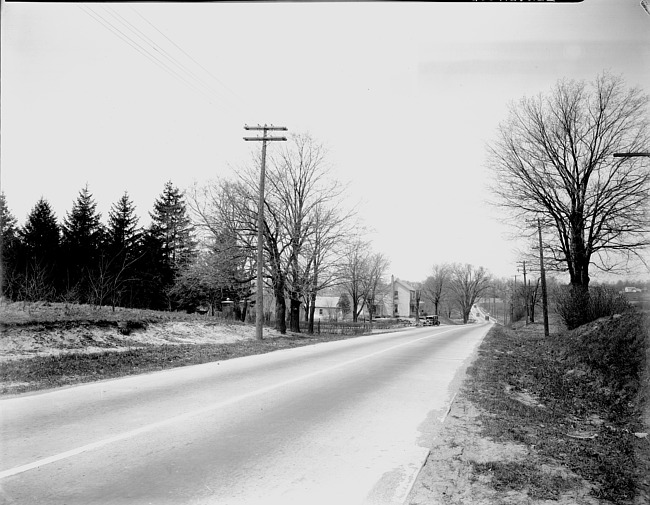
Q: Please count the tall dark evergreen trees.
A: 5